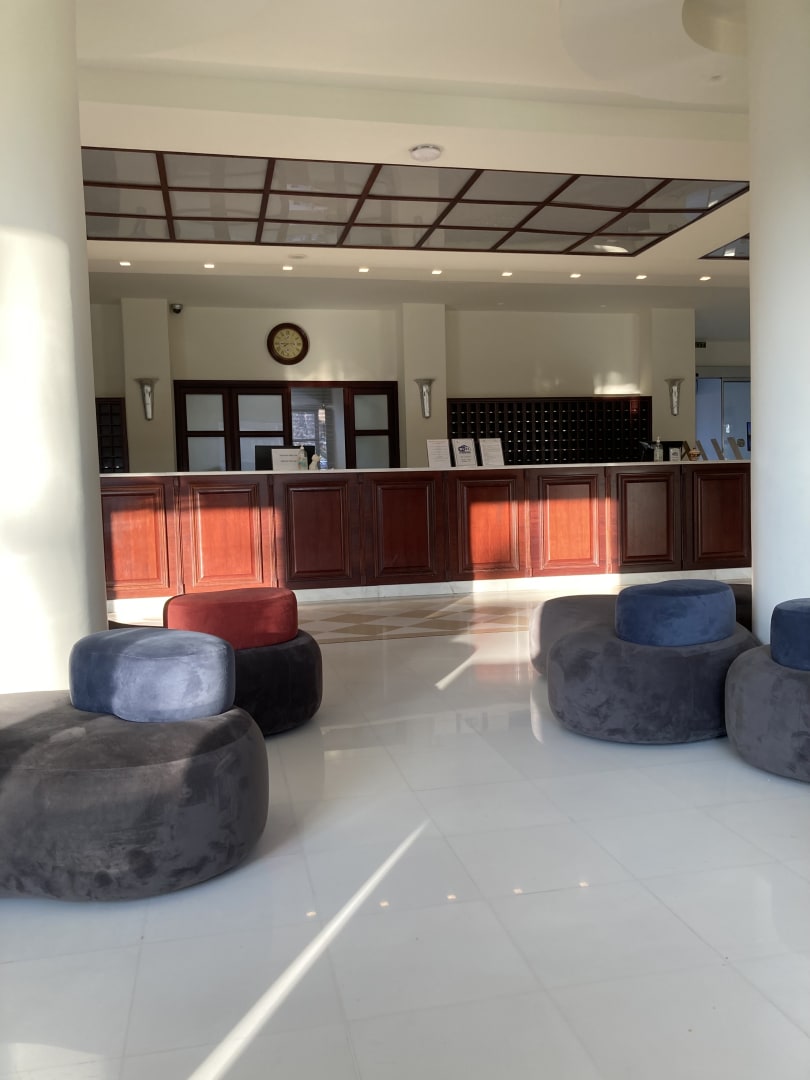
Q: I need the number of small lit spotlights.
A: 9